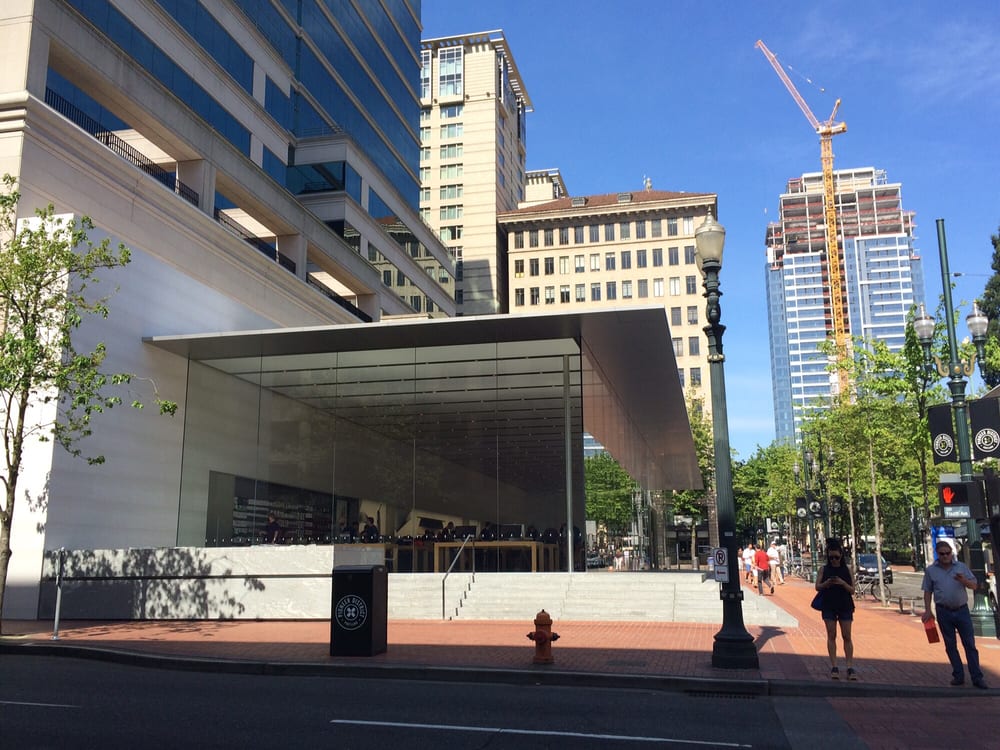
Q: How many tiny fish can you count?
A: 0